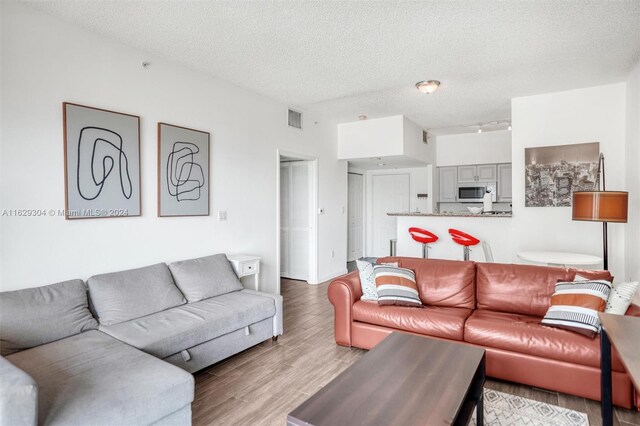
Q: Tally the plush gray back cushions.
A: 3